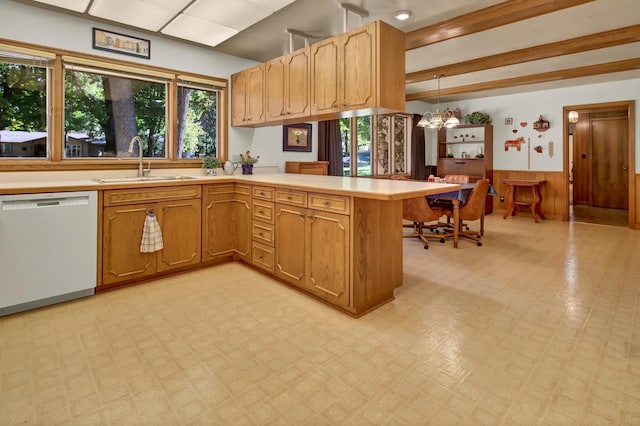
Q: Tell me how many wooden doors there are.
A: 1